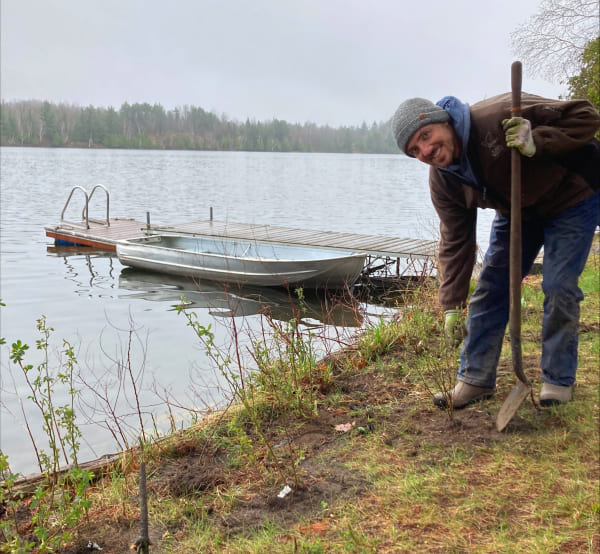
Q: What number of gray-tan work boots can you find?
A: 2